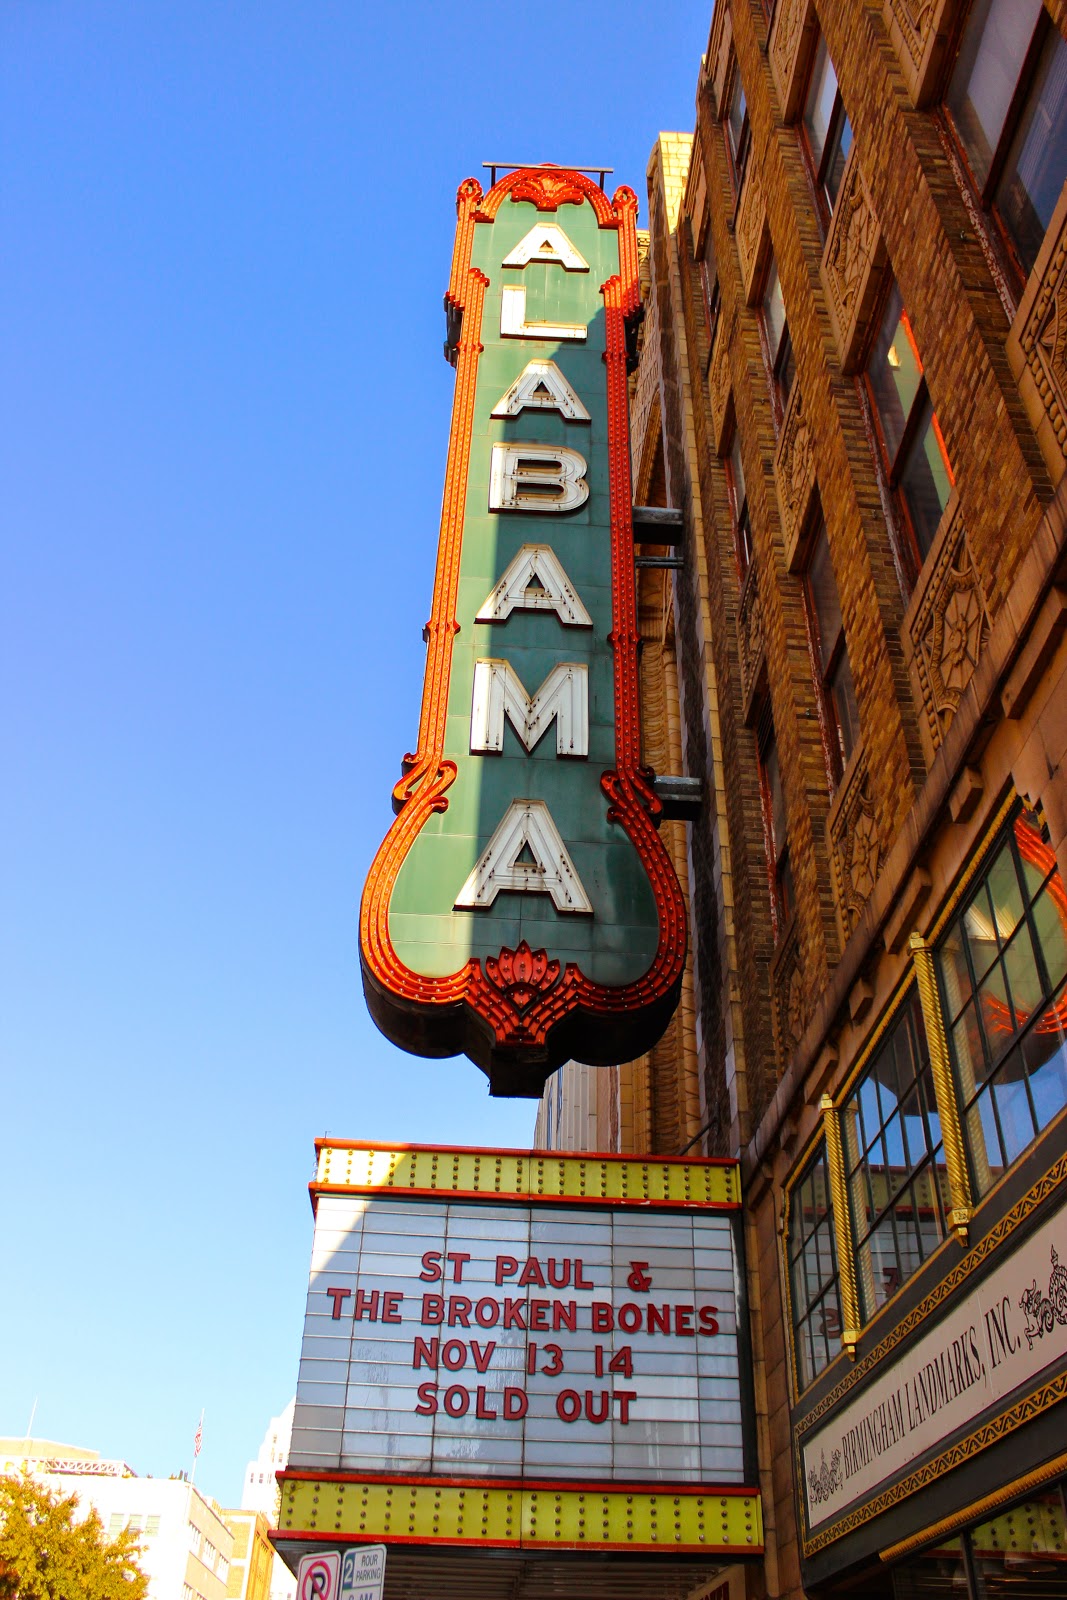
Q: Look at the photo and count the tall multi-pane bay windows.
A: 3